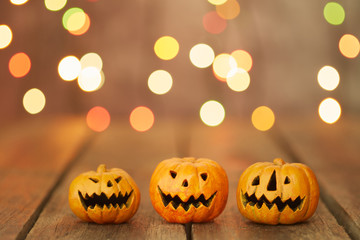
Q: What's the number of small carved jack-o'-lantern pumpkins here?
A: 3